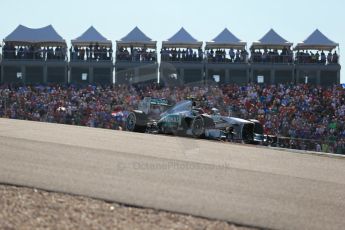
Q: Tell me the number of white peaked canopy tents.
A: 7